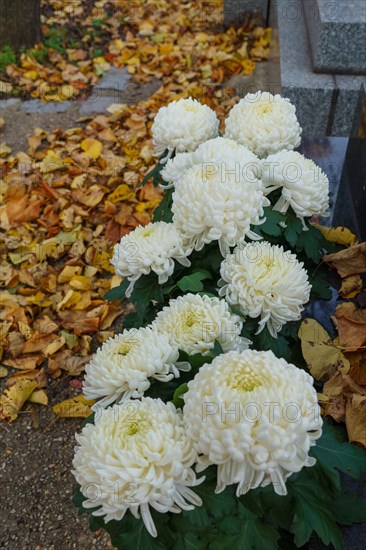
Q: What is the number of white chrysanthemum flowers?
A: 11